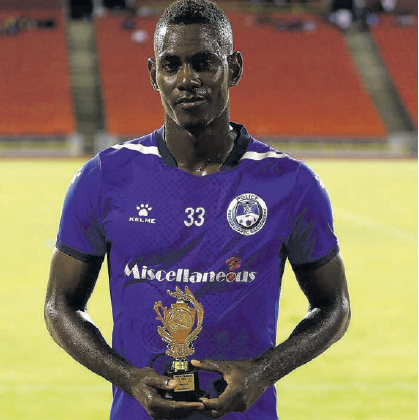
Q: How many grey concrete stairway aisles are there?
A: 2